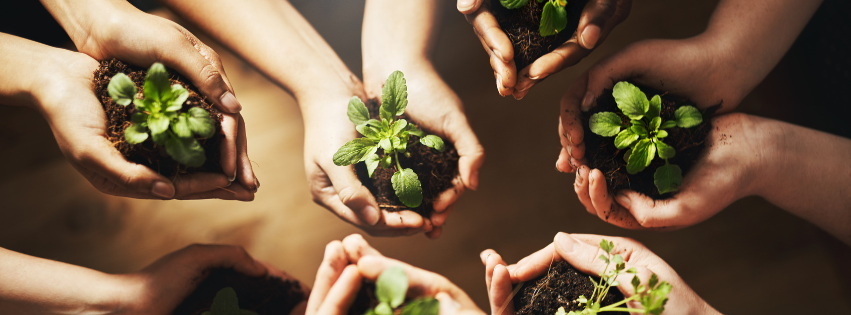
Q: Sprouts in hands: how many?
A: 7